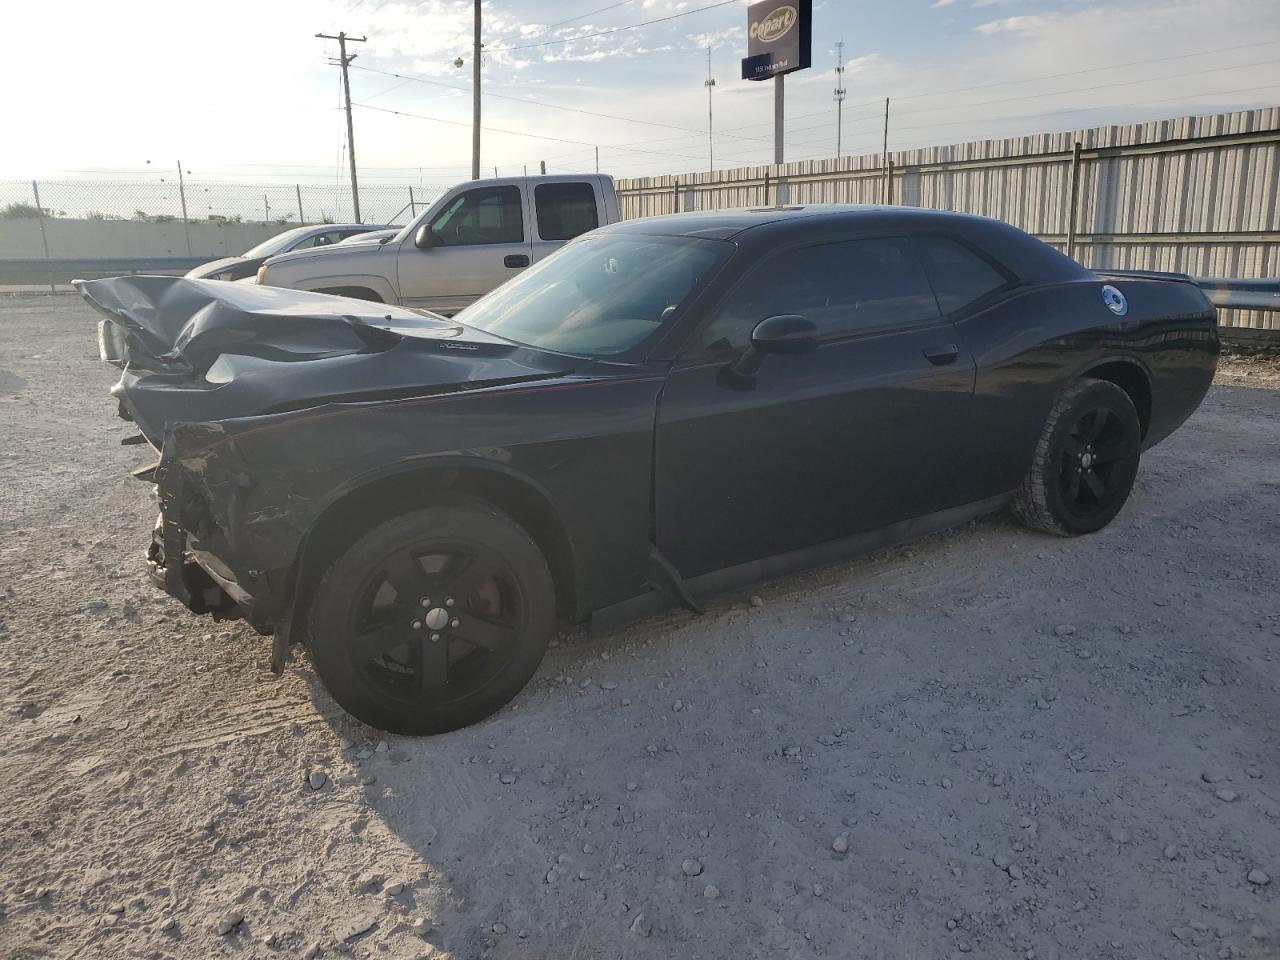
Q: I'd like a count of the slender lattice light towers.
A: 2